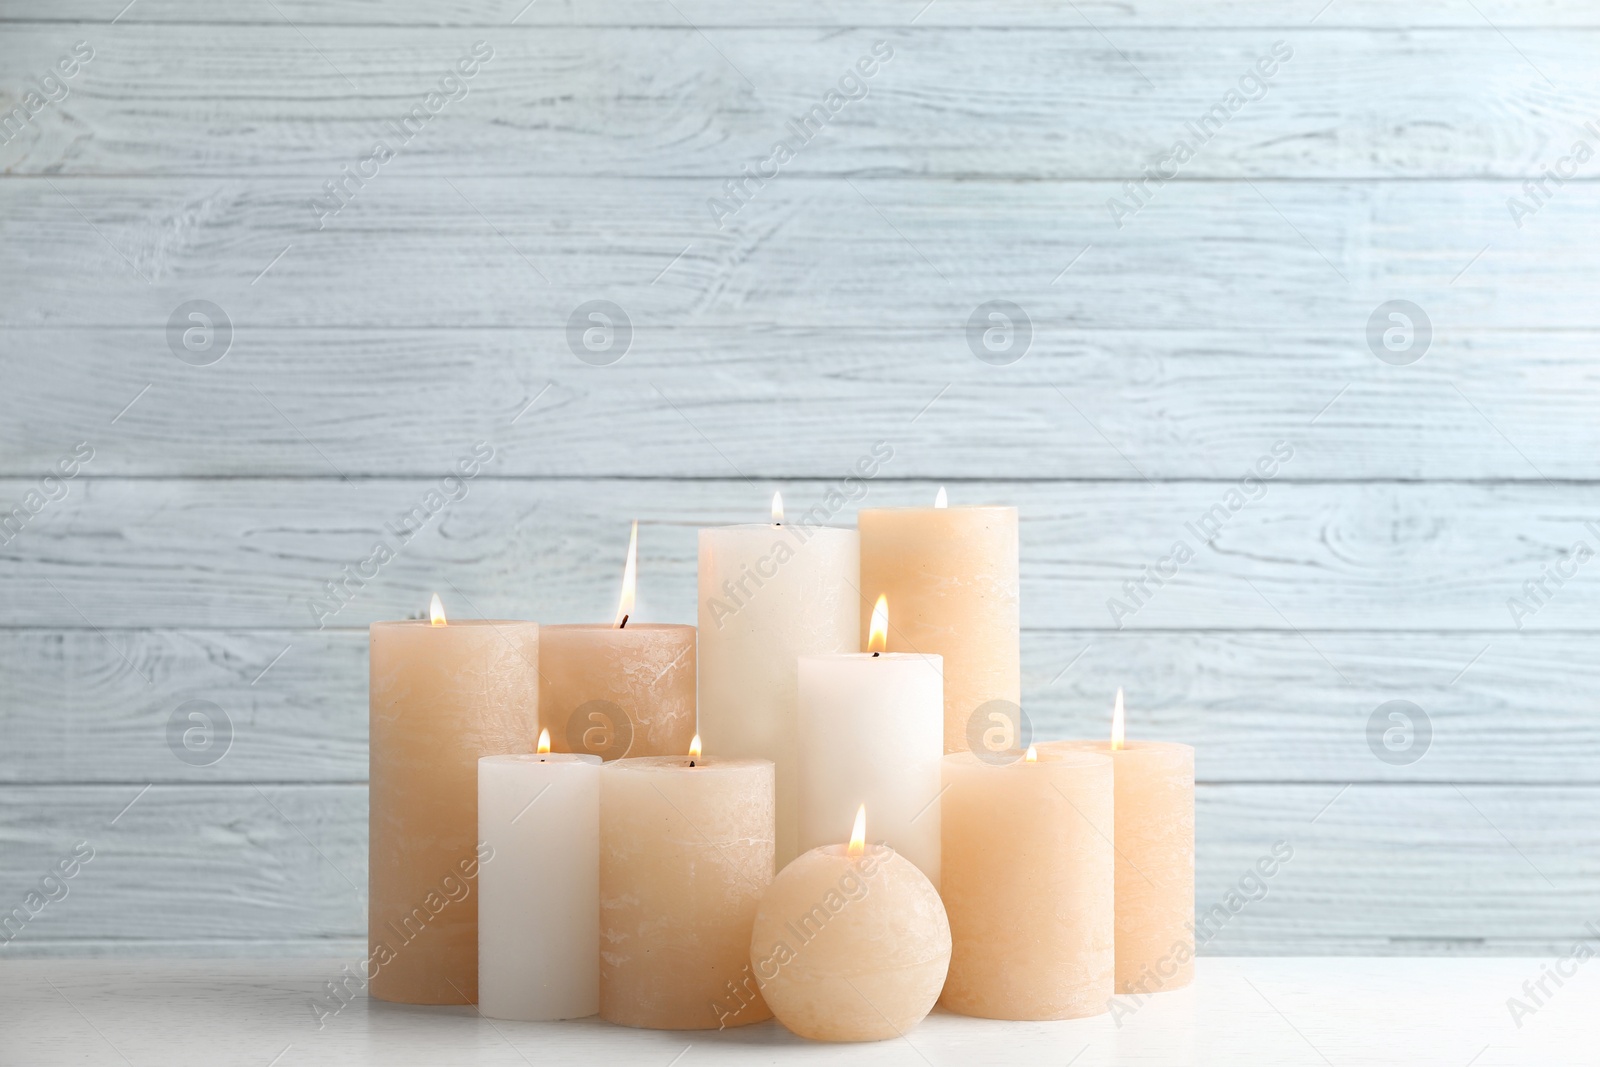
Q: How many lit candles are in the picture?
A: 10